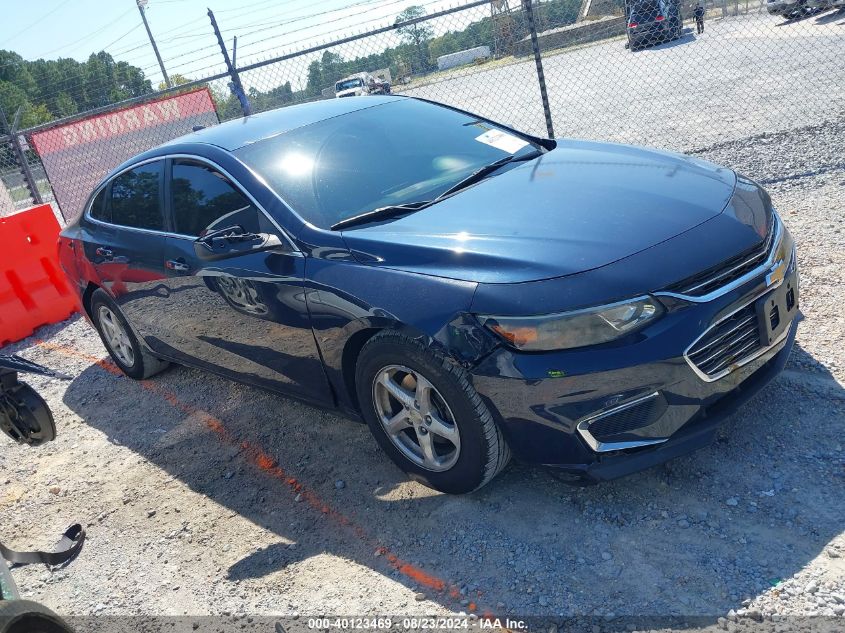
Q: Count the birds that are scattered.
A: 0